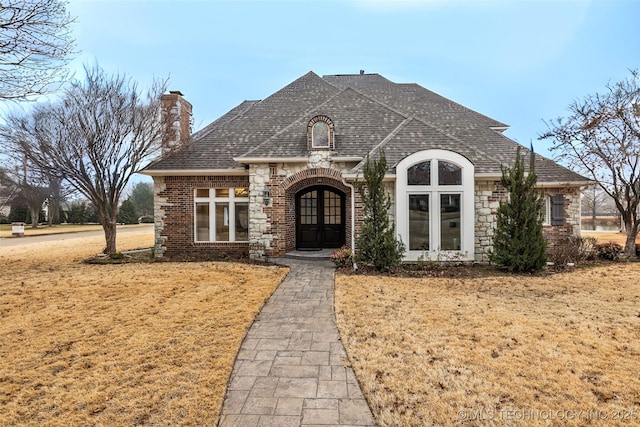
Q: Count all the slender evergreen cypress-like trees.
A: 2